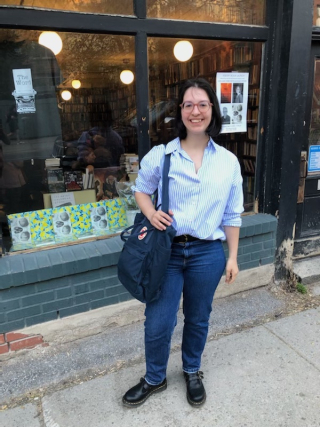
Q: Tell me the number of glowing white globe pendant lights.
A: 5